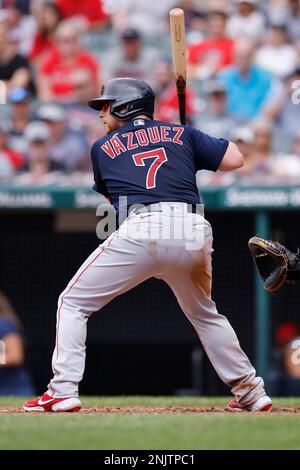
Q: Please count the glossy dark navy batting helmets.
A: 1